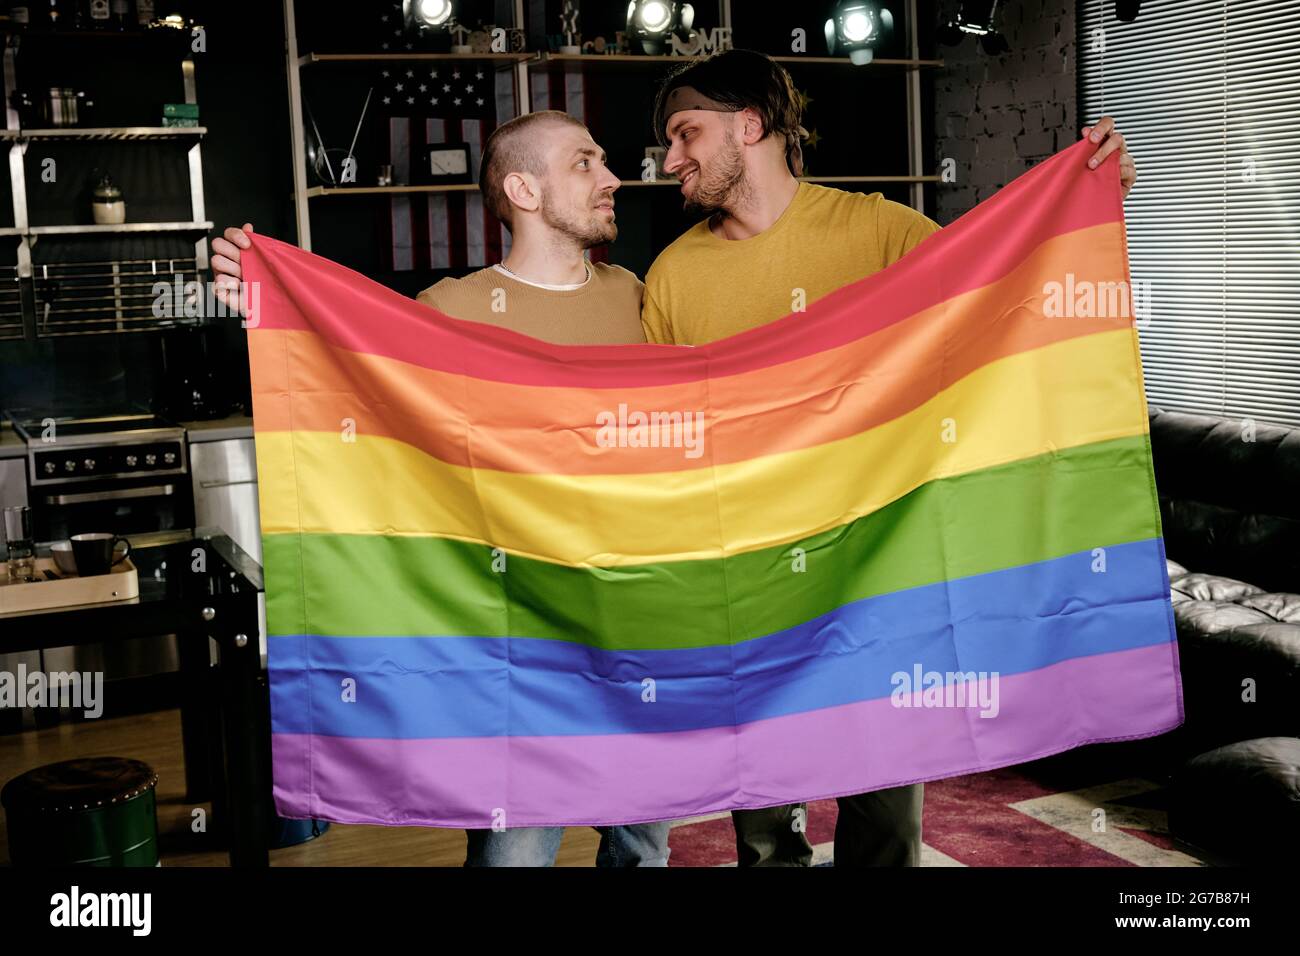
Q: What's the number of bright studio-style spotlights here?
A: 3